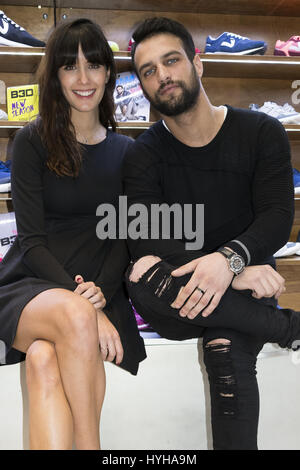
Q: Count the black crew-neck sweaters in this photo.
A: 1